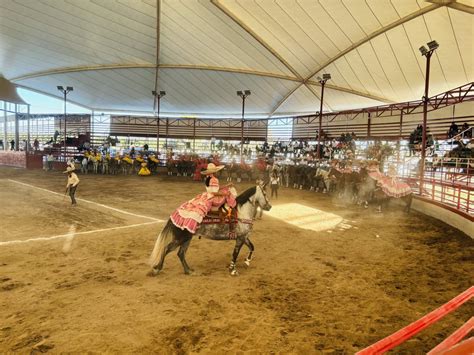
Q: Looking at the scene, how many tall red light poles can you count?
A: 5